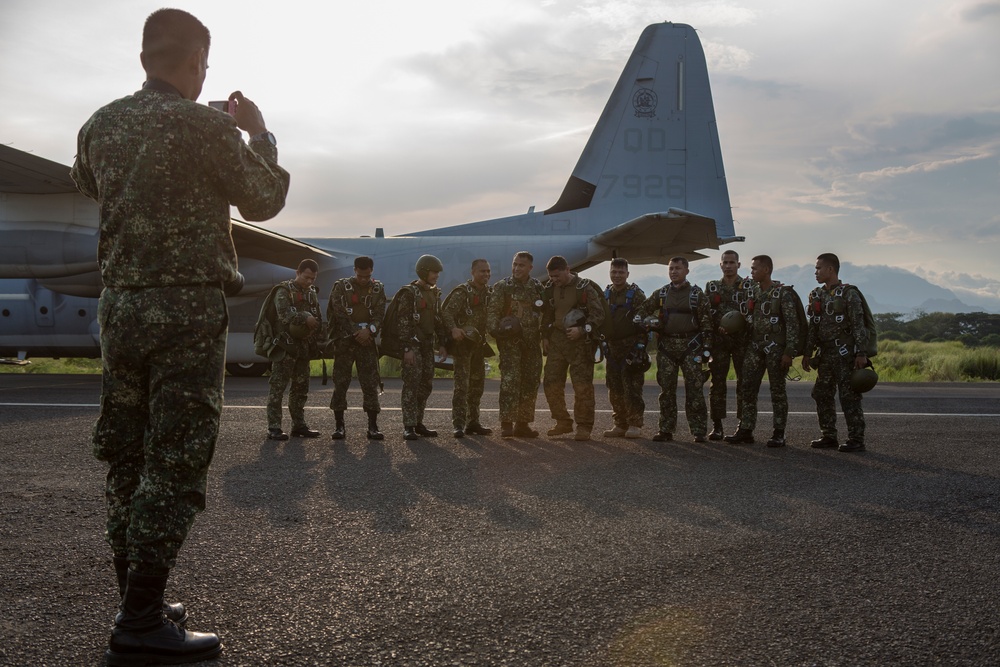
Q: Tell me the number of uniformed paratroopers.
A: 11